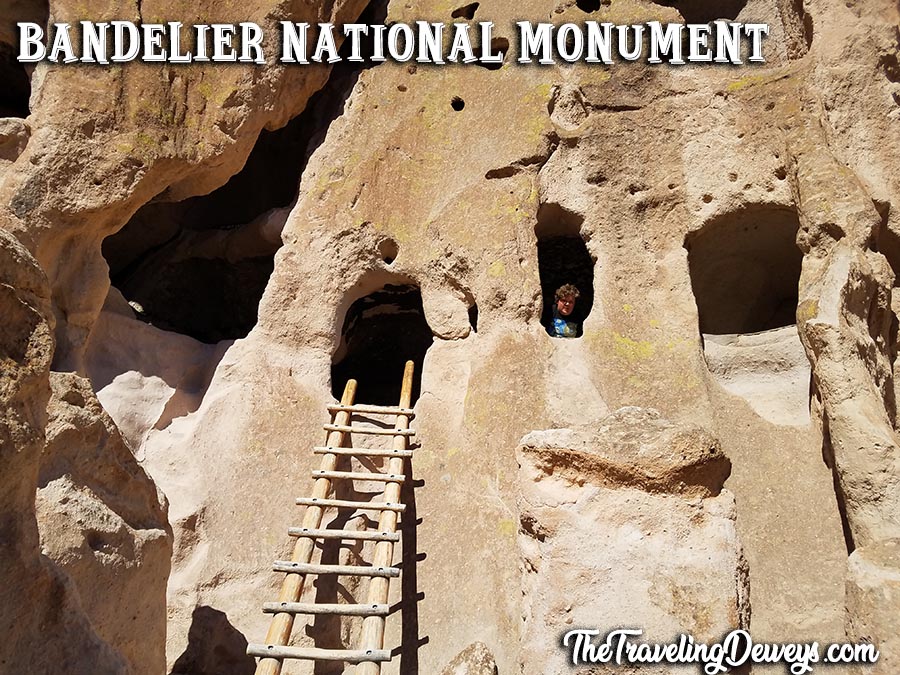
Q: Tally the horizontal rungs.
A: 9